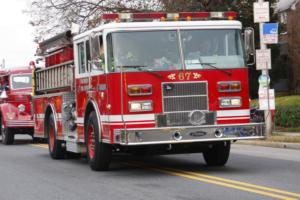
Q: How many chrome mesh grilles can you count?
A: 1